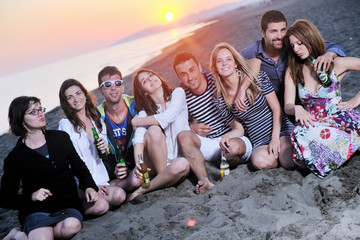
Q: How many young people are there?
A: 8